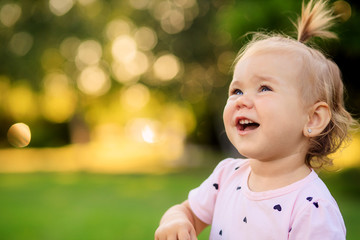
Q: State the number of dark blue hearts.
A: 9